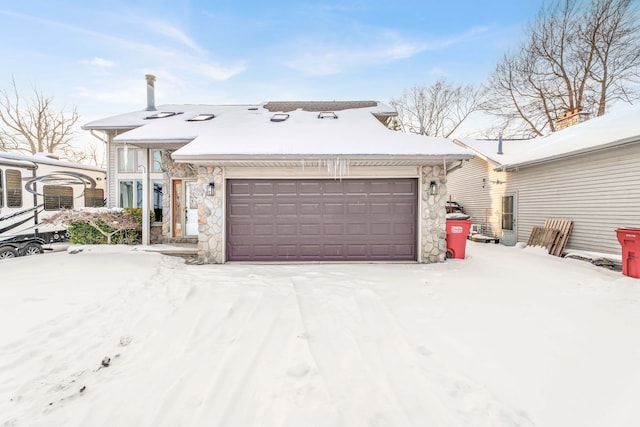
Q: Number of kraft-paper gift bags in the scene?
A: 0